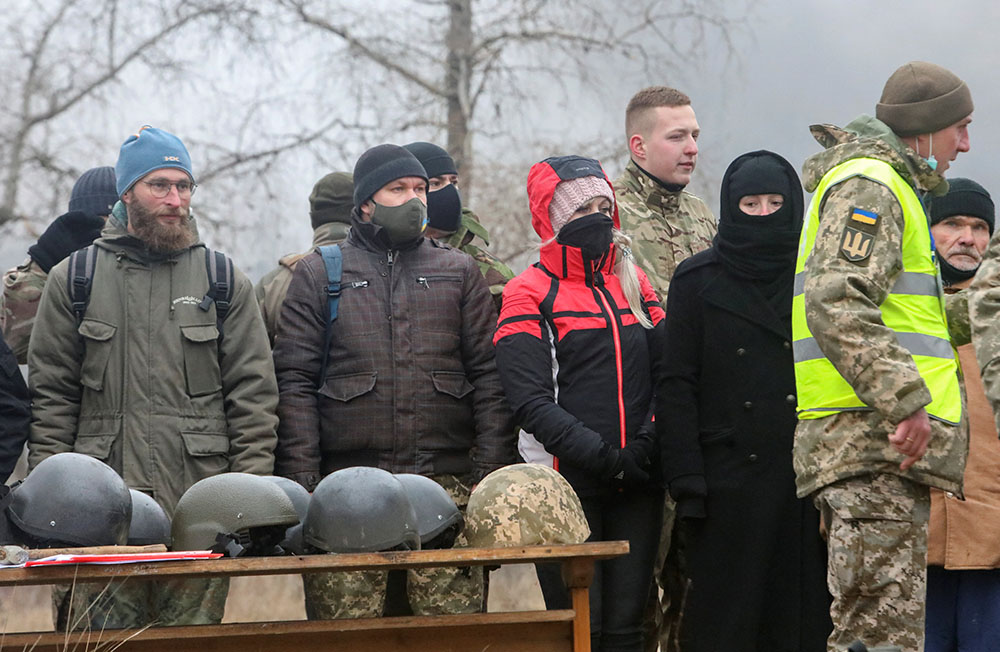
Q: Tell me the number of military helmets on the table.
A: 7